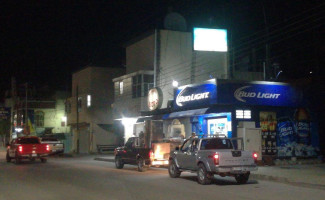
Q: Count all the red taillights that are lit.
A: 5